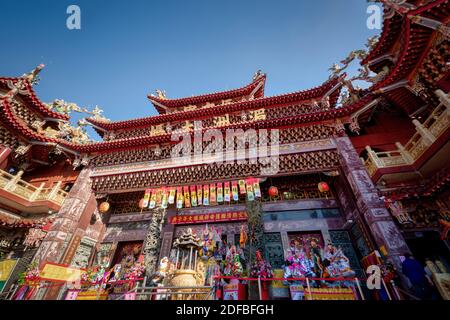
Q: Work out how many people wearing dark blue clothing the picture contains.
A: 1